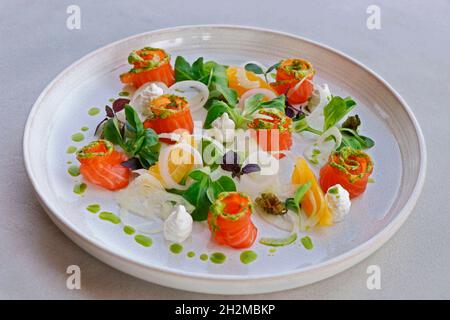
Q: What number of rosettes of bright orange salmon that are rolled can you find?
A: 7